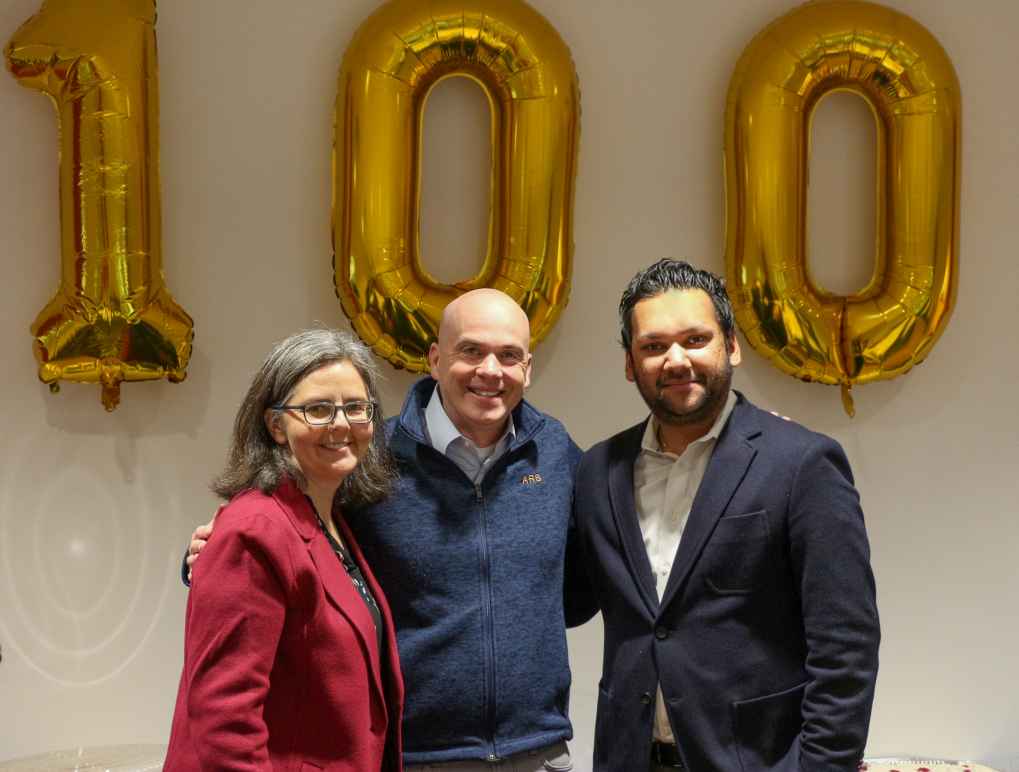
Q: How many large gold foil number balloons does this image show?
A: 3